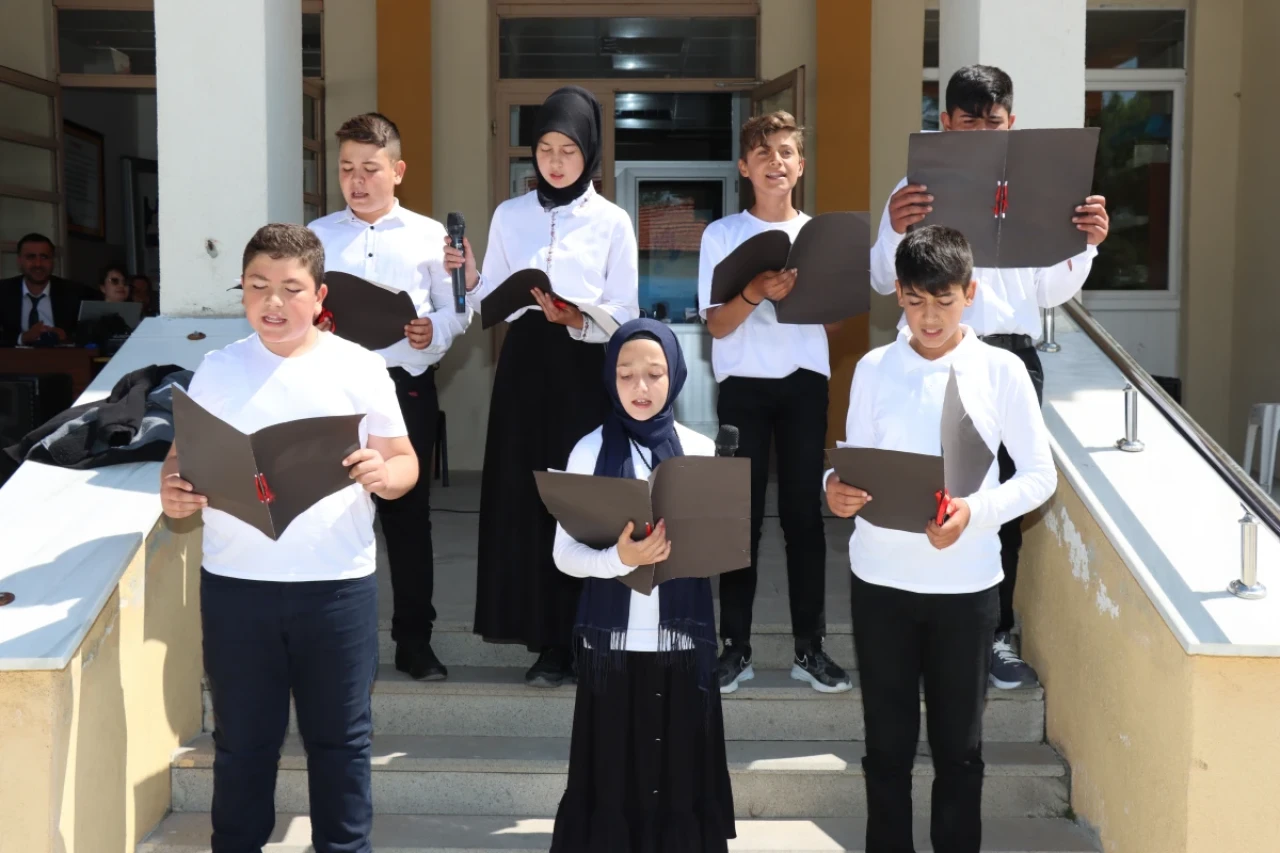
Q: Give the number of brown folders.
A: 7